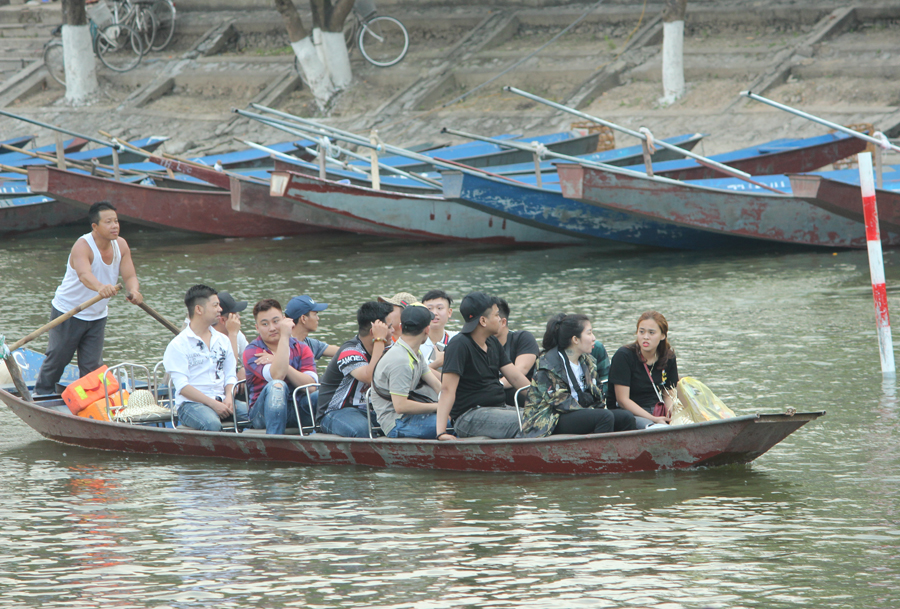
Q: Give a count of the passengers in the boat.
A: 13